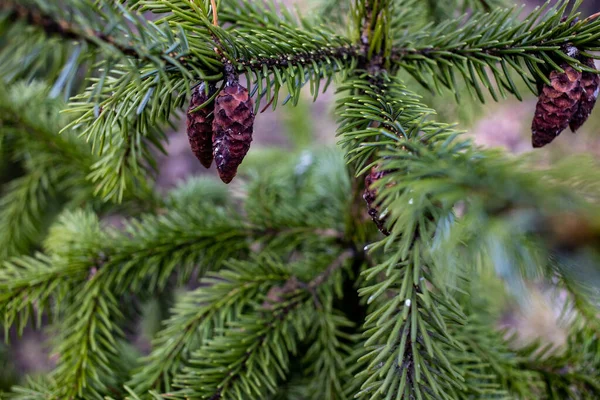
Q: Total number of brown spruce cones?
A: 5